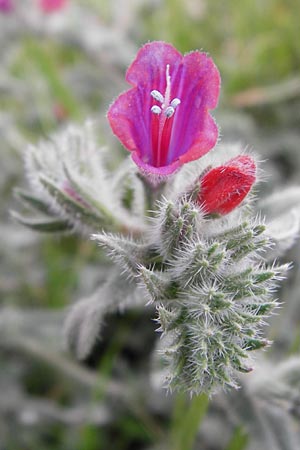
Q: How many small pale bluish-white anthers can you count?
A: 4